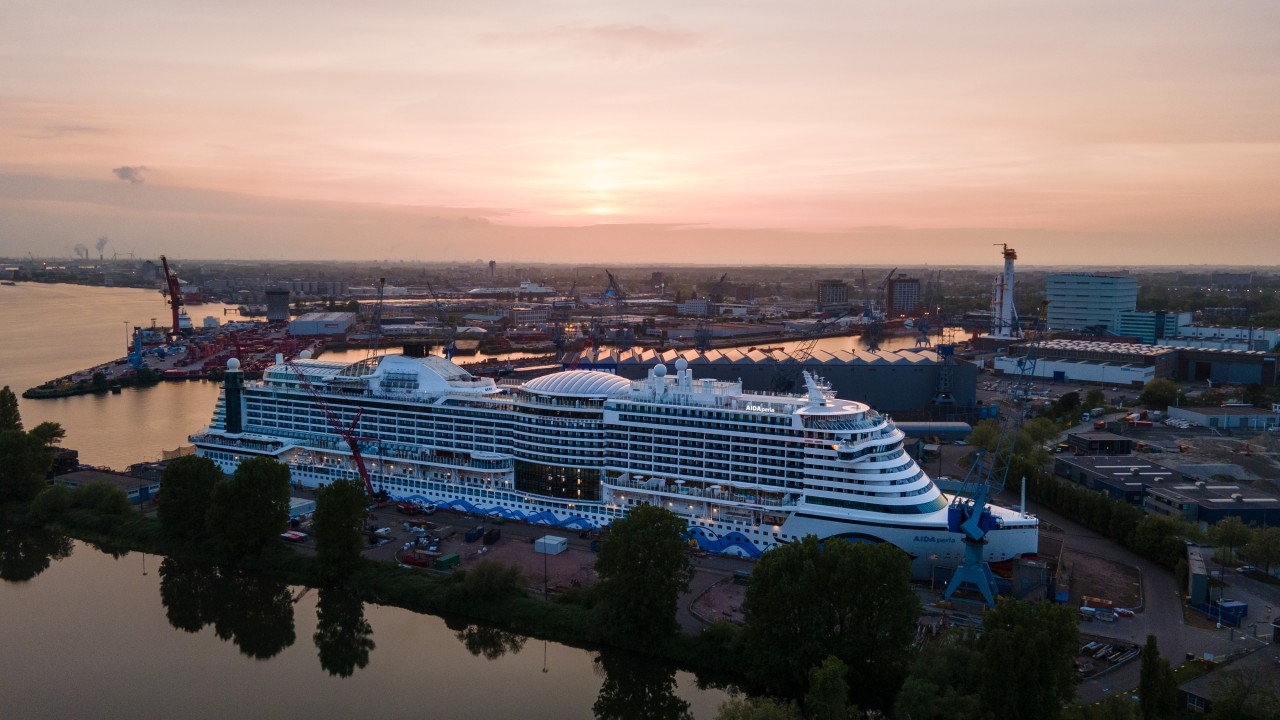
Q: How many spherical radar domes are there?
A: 4